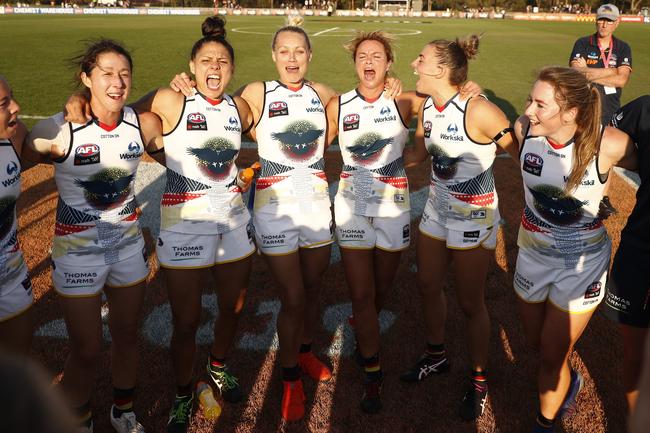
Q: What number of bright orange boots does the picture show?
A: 2